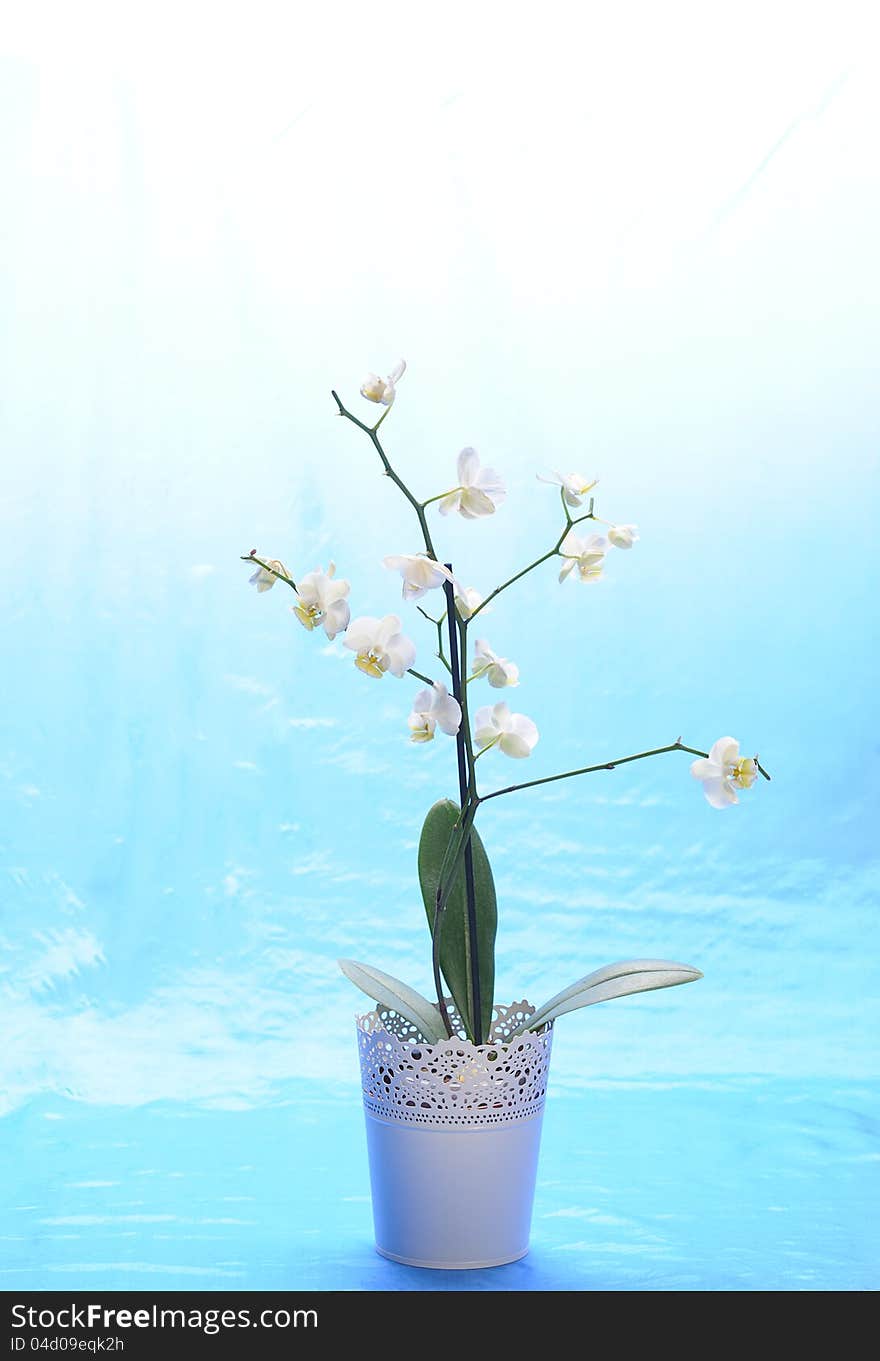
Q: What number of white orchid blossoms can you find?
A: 14